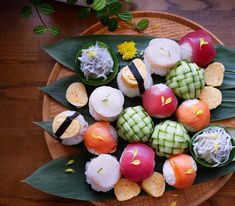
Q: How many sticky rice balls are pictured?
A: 14